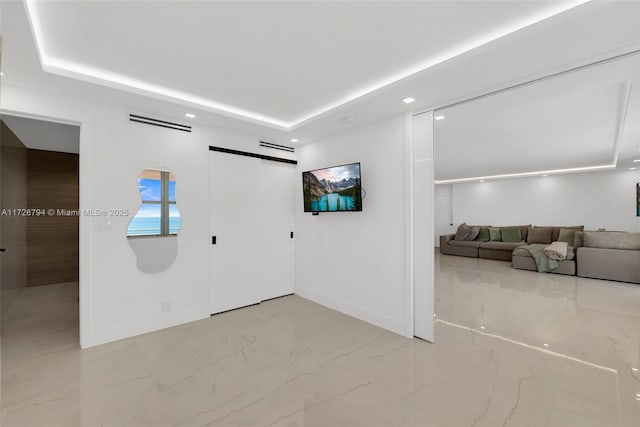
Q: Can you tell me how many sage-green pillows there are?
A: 4